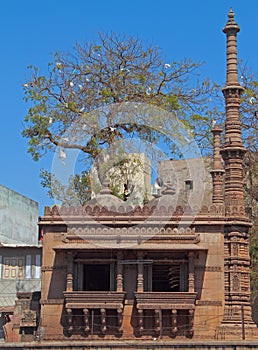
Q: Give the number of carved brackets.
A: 8